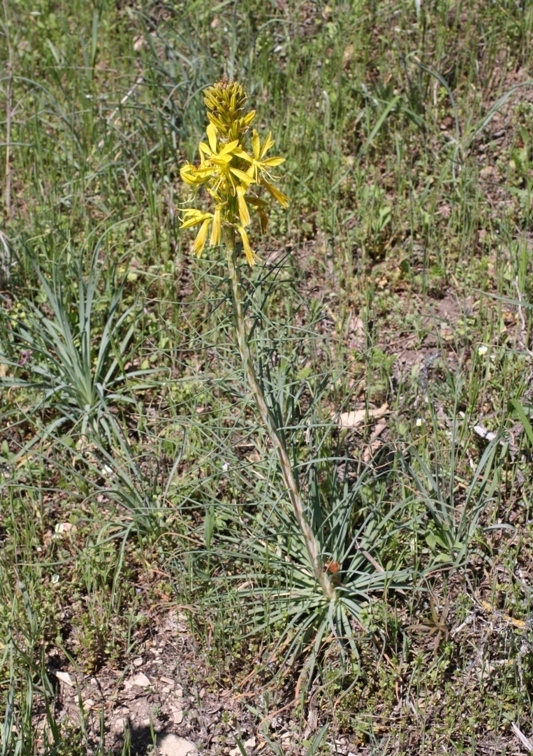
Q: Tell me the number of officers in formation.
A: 0